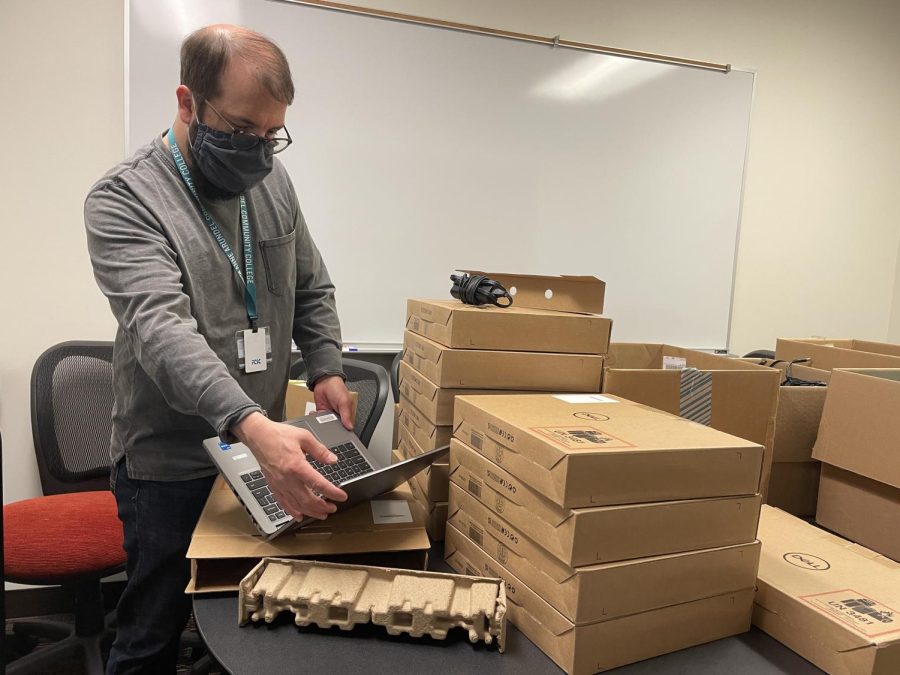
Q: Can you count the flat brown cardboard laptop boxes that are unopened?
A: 11